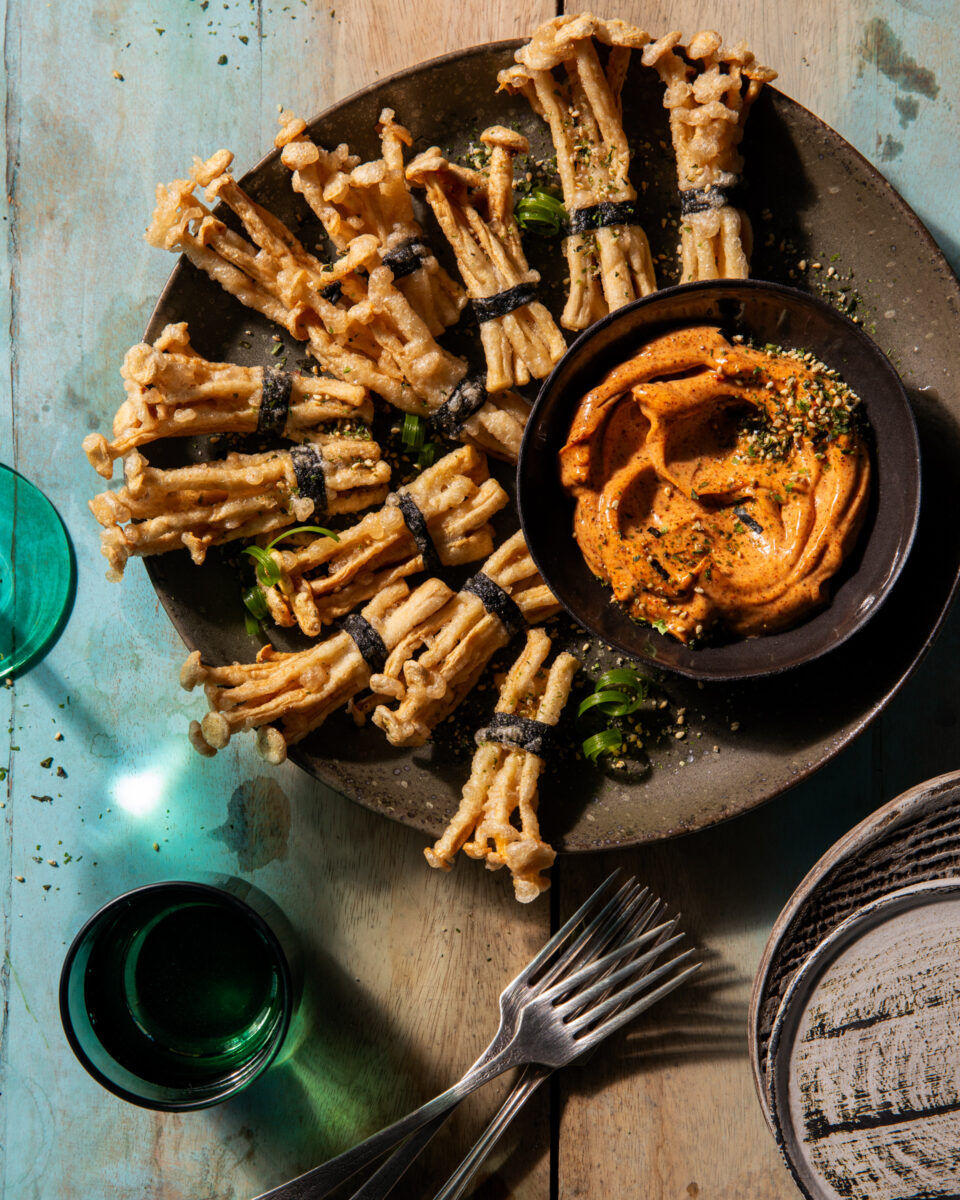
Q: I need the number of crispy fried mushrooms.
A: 12